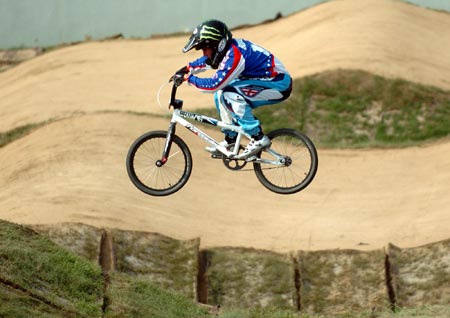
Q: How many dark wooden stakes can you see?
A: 4